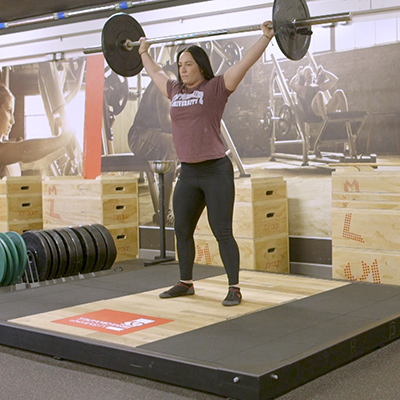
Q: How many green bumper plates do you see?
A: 4